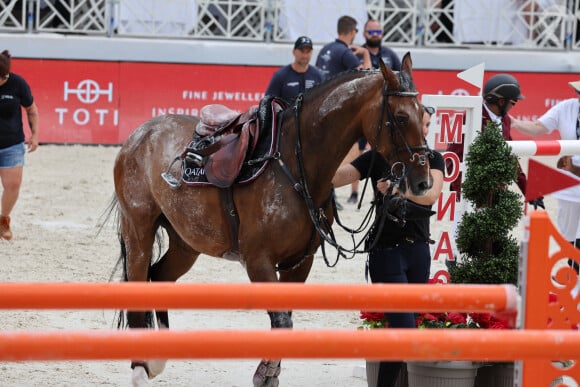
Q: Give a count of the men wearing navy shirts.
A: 3